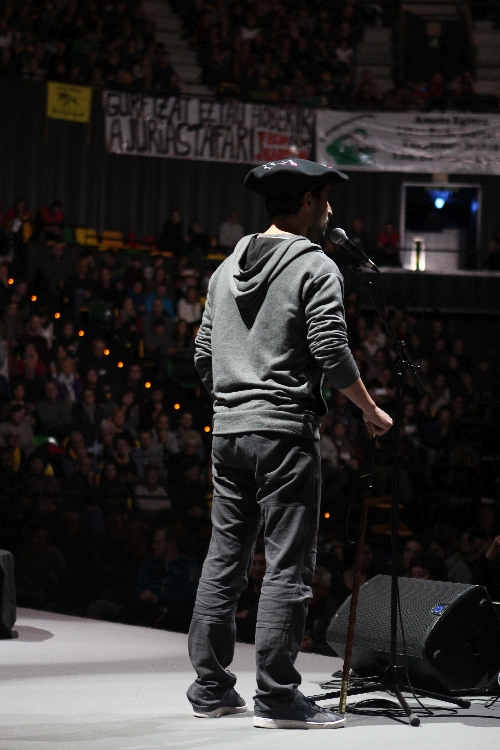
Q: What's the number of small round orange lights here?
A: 10